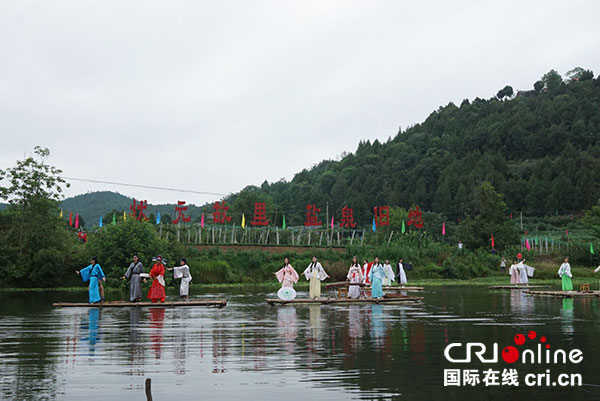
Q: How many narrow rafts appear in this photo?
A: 5